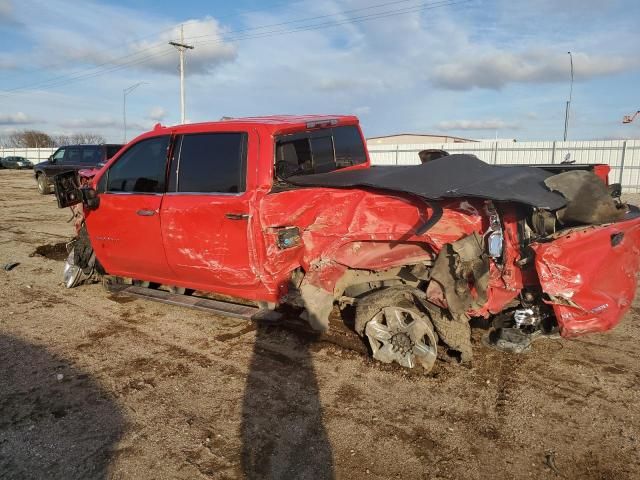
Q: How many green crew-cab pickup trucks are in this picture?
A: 0